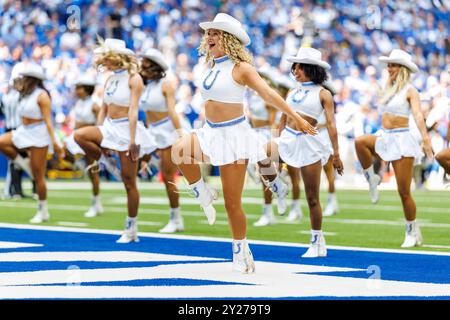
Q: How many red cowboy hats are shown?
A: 0